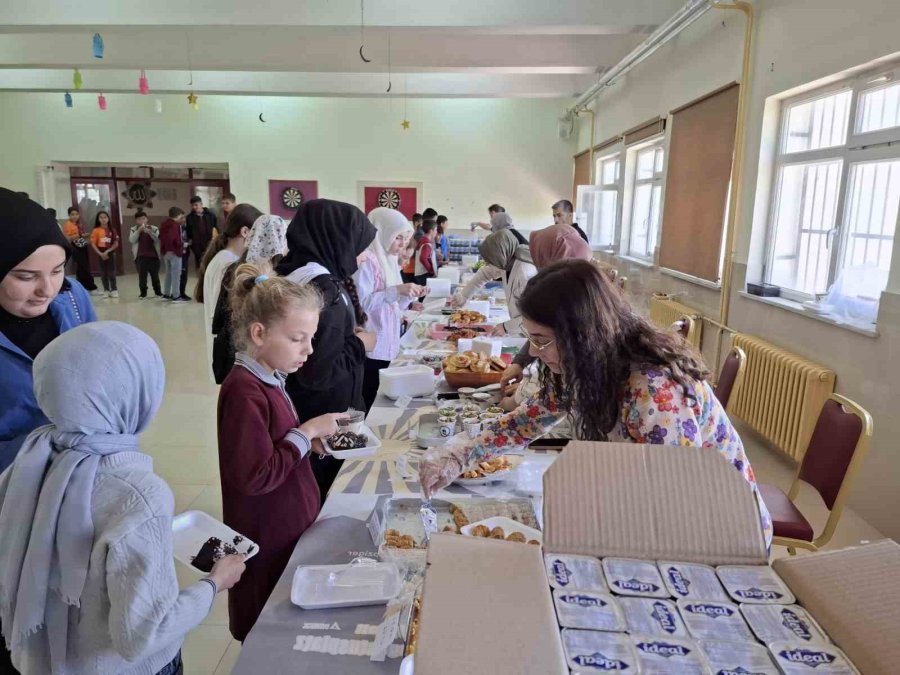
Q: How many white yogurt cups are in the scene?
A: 12